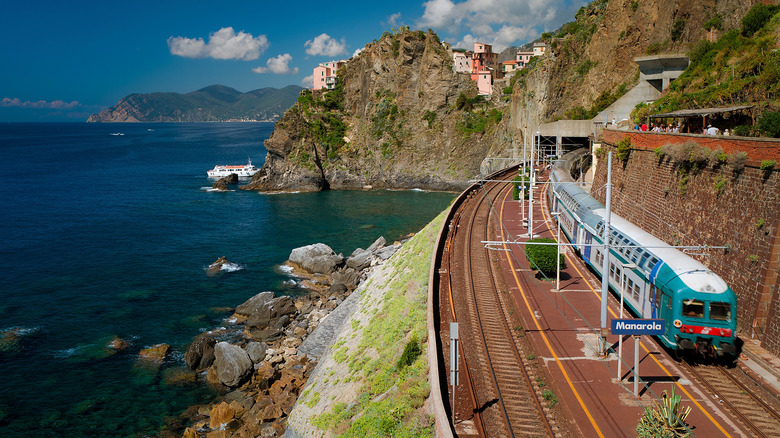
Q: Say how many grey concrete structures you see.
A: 2